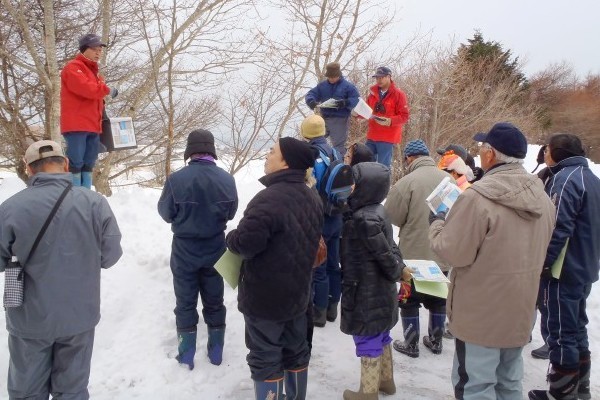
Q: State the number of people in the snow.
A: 15